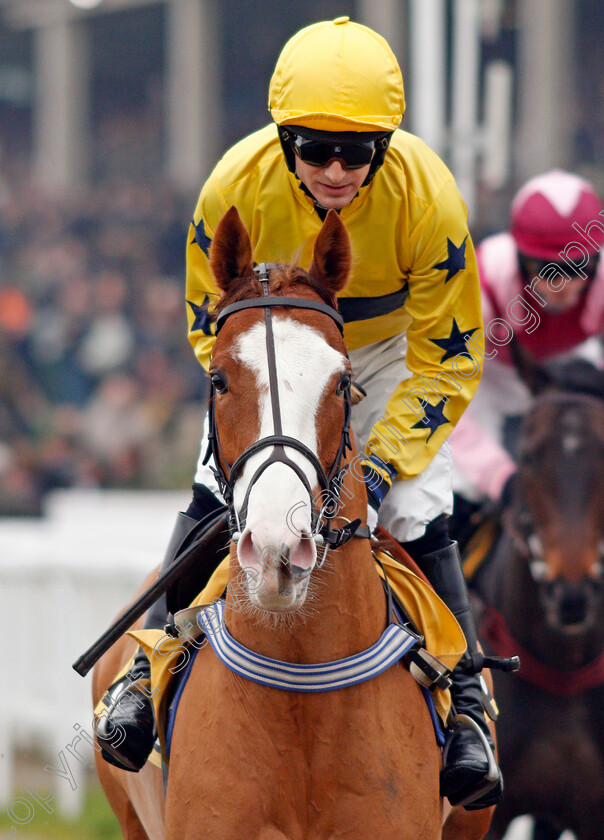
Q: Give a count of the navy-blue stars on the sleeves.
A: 5